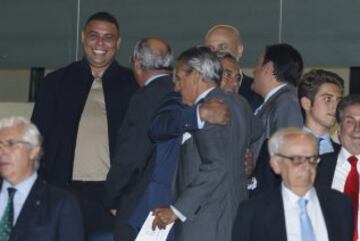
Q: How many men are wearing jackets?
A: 10